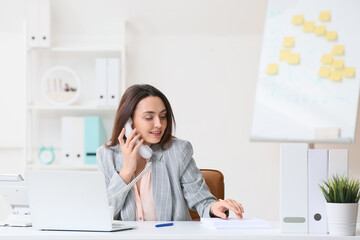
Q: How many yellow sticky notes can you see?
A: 15